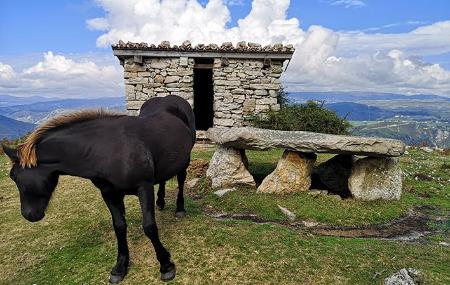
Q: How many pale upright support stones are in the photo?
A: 3